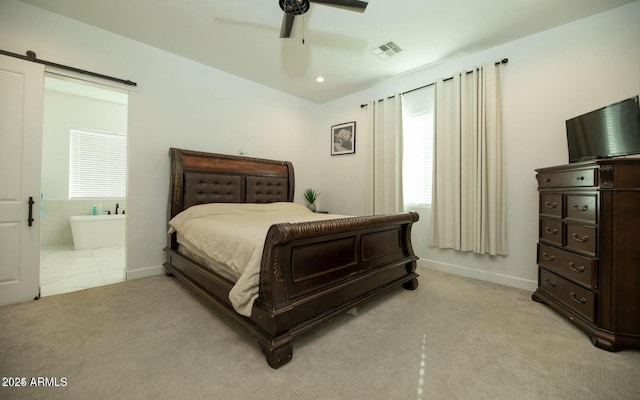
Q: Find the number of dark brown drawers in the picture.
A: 7